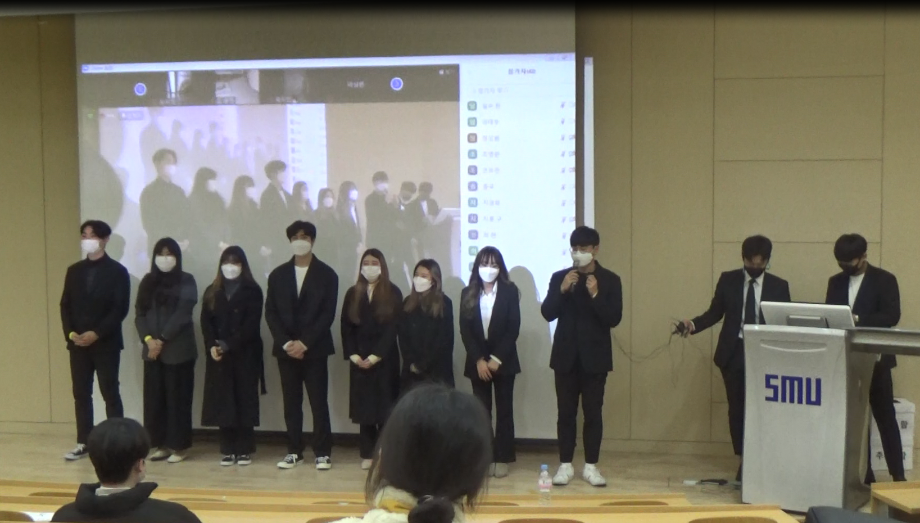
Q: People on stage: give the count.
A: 10